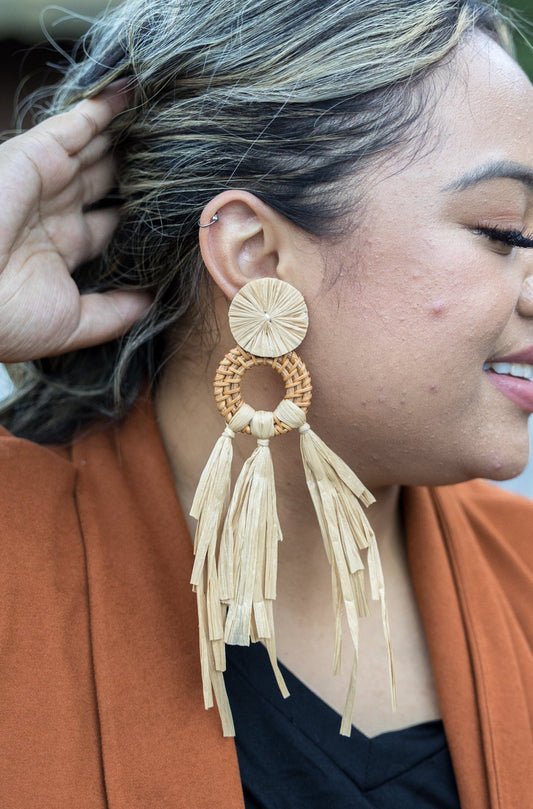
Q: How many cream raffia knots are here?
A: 3